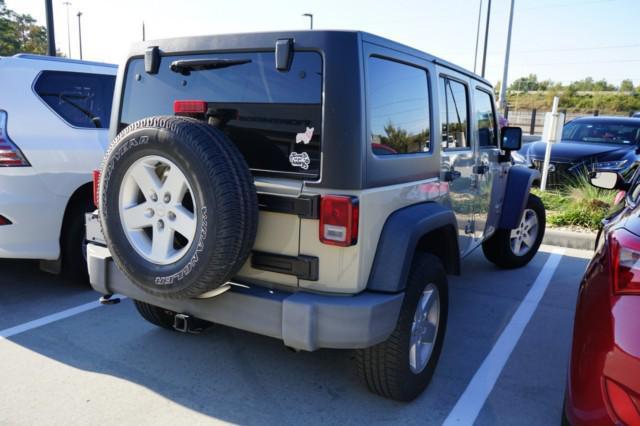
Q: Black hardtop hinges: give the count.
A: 2